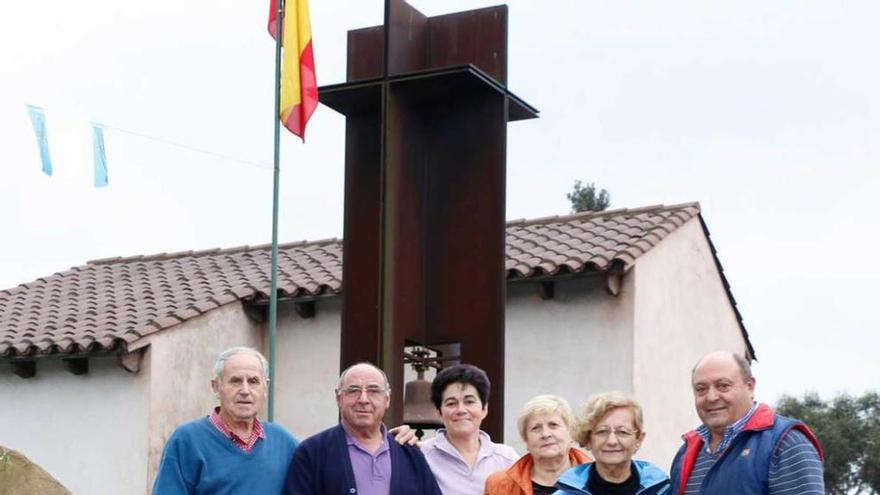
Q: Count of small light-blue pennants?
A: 2